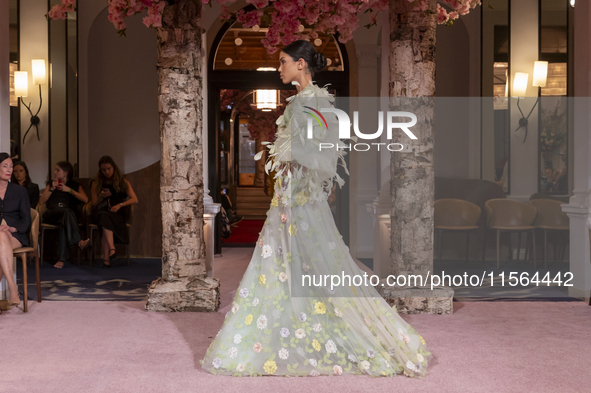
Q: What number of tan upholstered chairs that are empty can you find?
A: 3